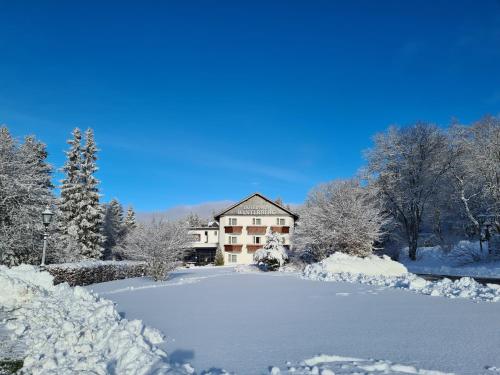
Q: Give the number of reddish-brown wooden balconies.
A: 5